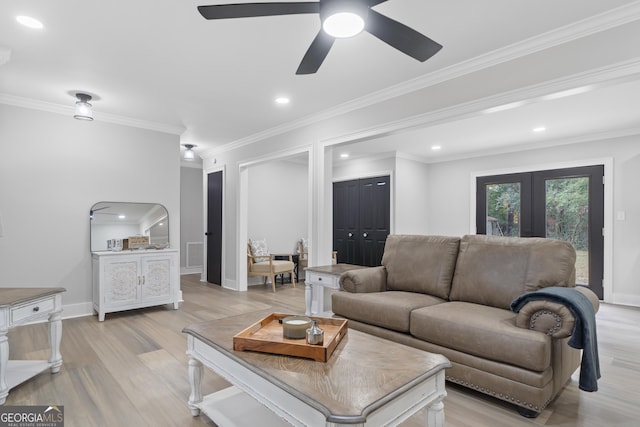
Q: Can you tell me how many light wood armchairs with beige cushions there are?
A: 2